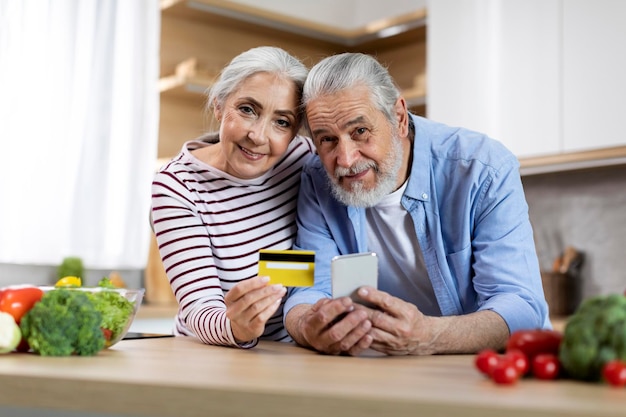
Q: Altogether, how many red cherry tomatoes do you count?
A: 5